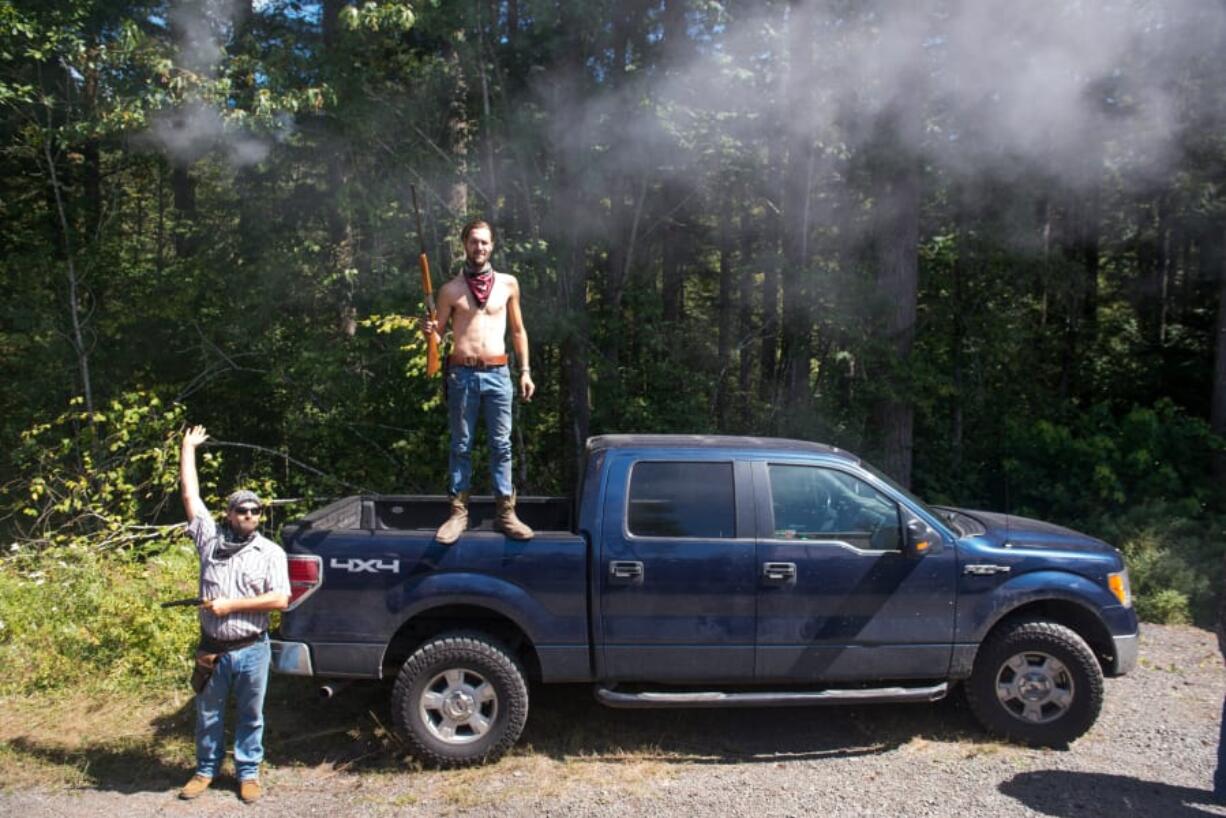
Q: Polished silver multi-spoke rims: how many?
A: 2